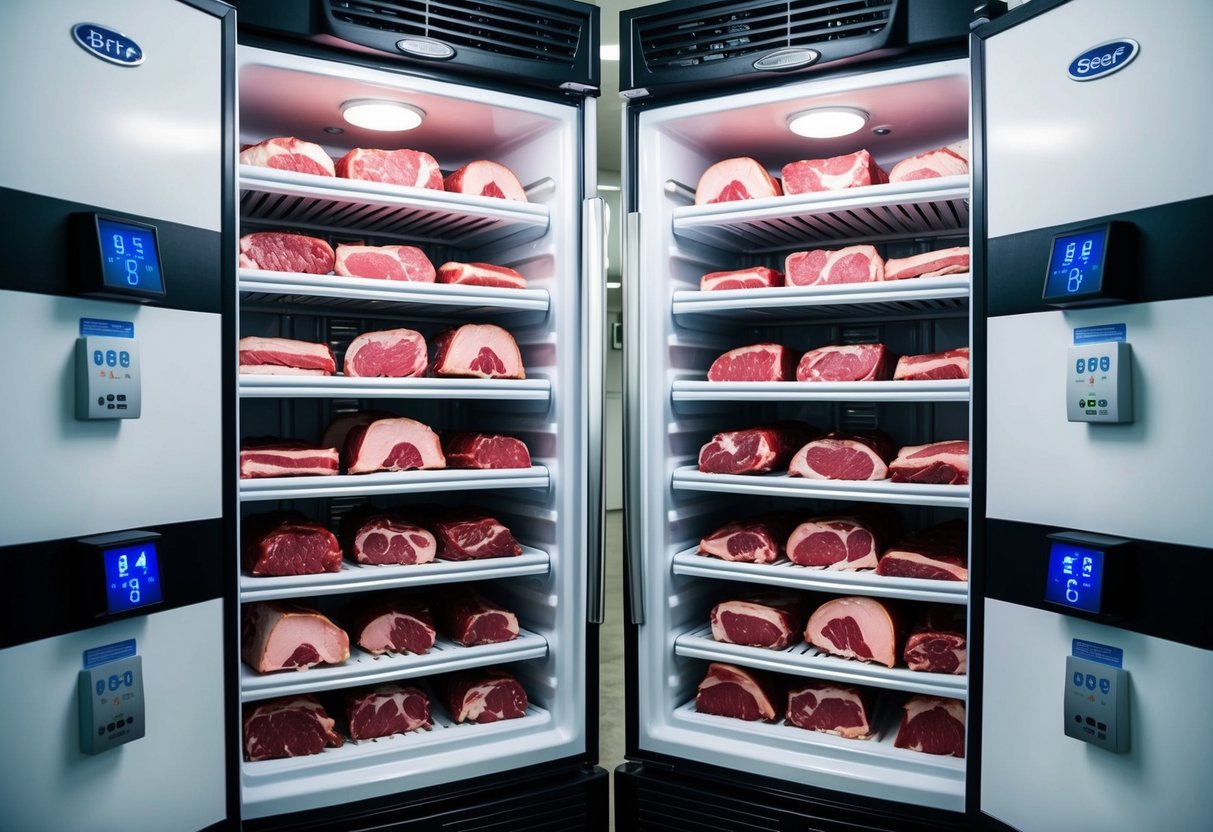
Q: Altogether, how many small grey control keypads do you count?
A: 4